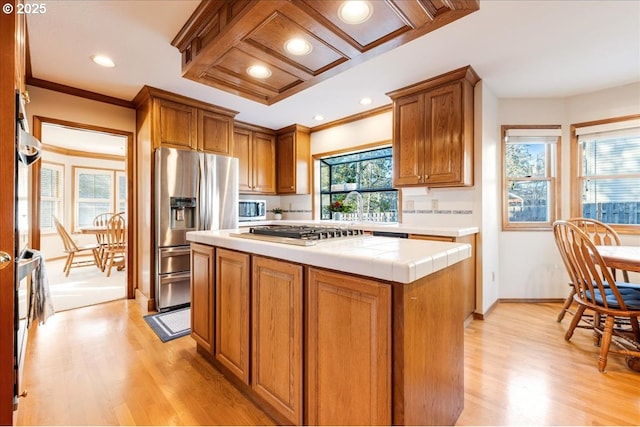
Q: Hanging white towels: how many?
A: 1